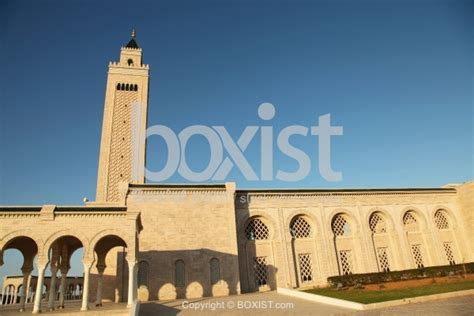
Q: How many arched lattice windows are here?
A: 6